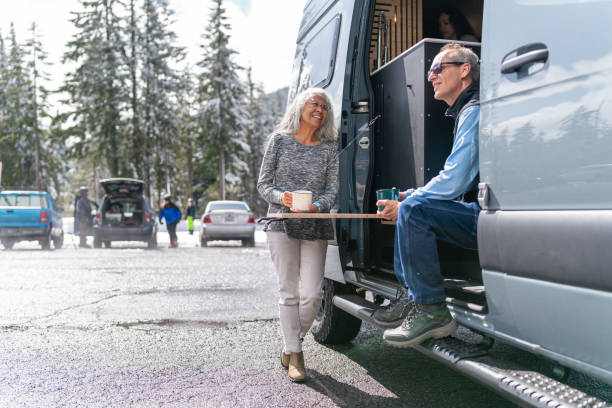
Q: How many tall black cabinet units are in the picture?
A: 1